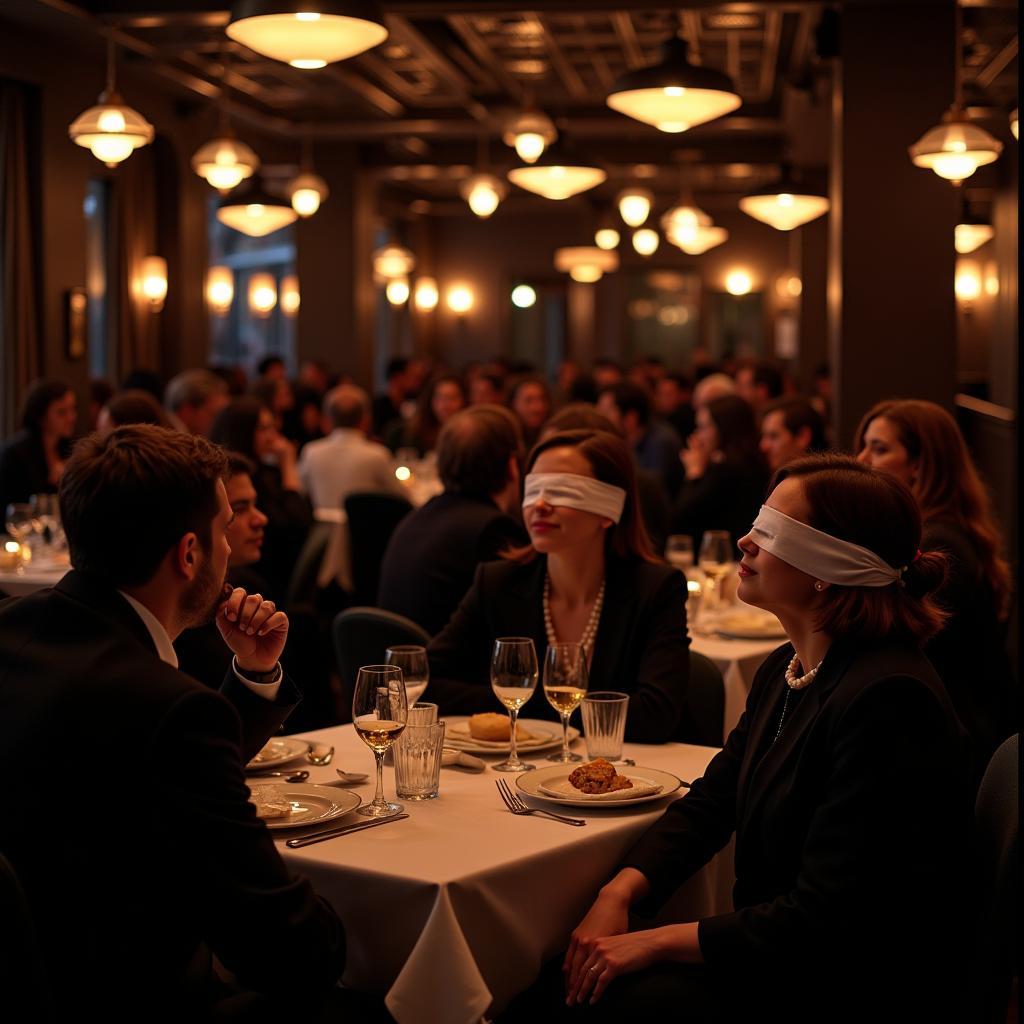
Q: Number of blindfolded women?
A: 2